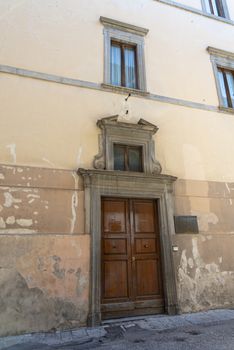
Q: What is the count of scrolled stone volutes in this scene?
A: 2